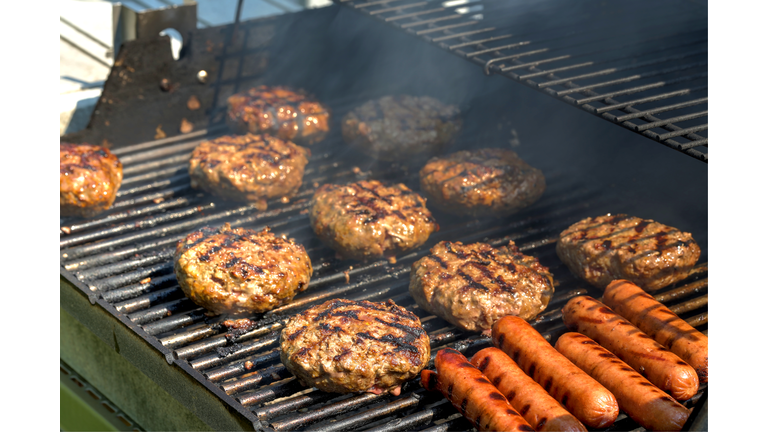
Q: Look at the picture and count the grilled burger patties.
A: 10